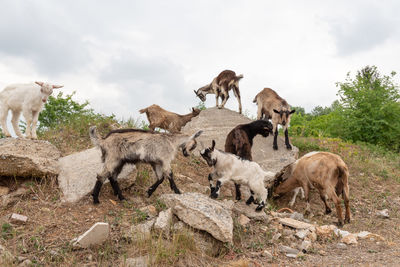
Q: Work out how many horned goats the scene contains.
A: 0